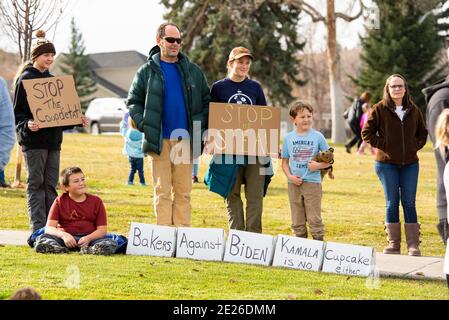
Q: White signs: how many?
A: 5